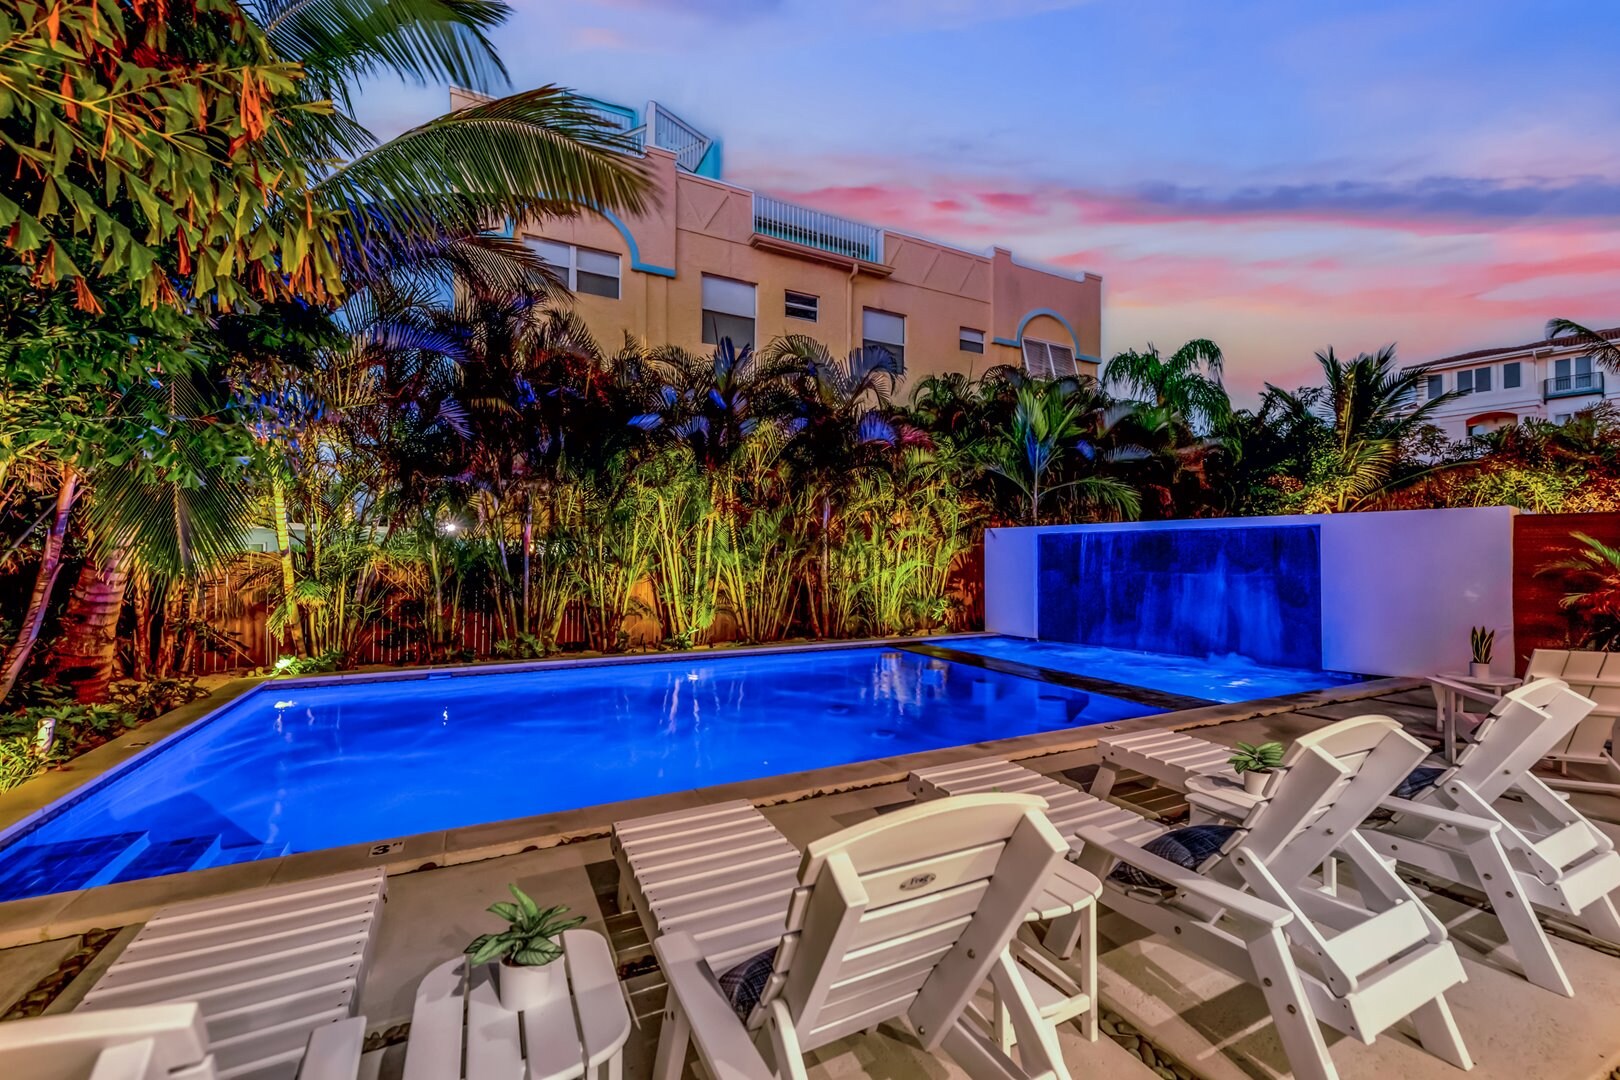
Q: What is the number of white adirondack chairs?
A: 5